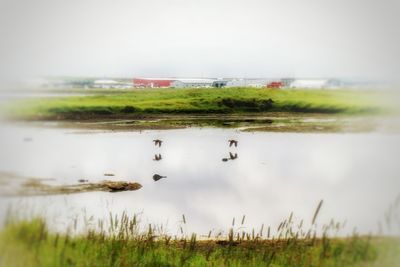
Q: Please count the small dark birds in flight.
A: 2